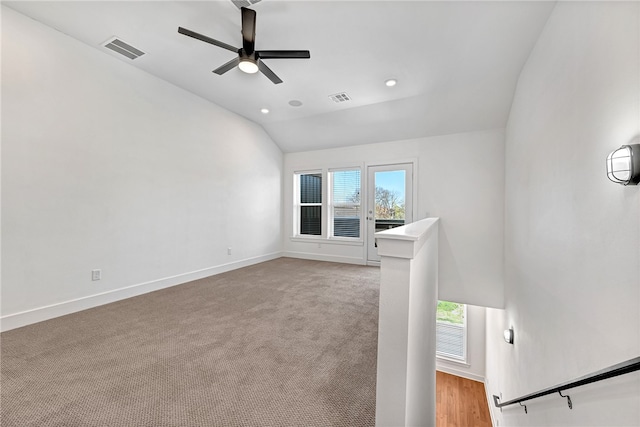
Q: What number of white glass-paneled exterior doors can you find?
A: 1